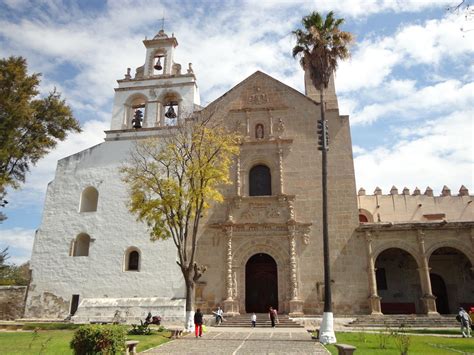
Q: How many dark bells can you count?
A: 3